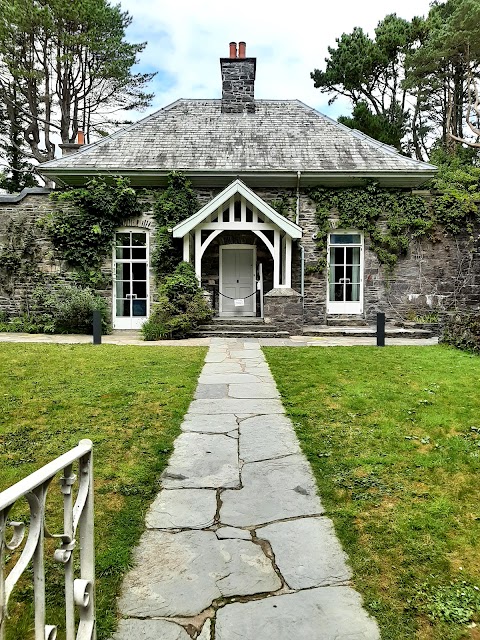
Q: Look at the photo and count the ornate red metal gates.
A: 0